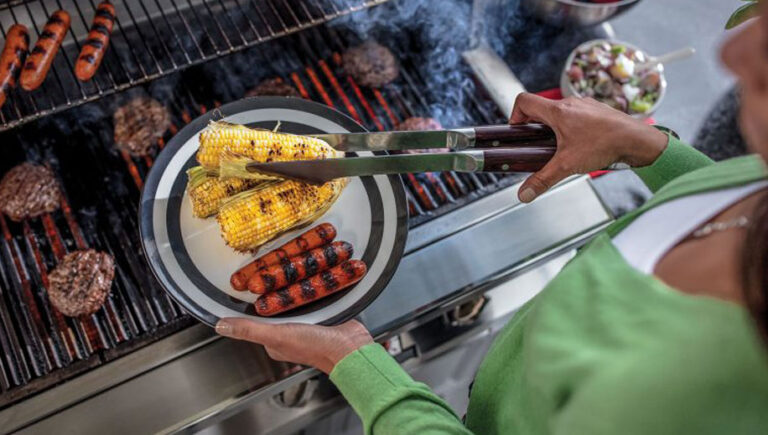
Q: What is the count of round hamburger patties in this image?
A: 6